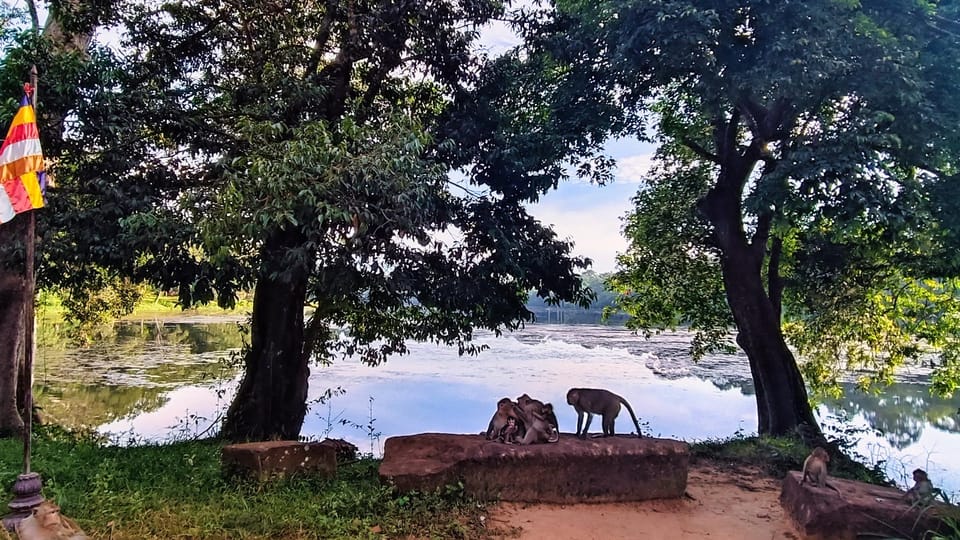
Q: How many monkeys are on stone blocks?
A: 7